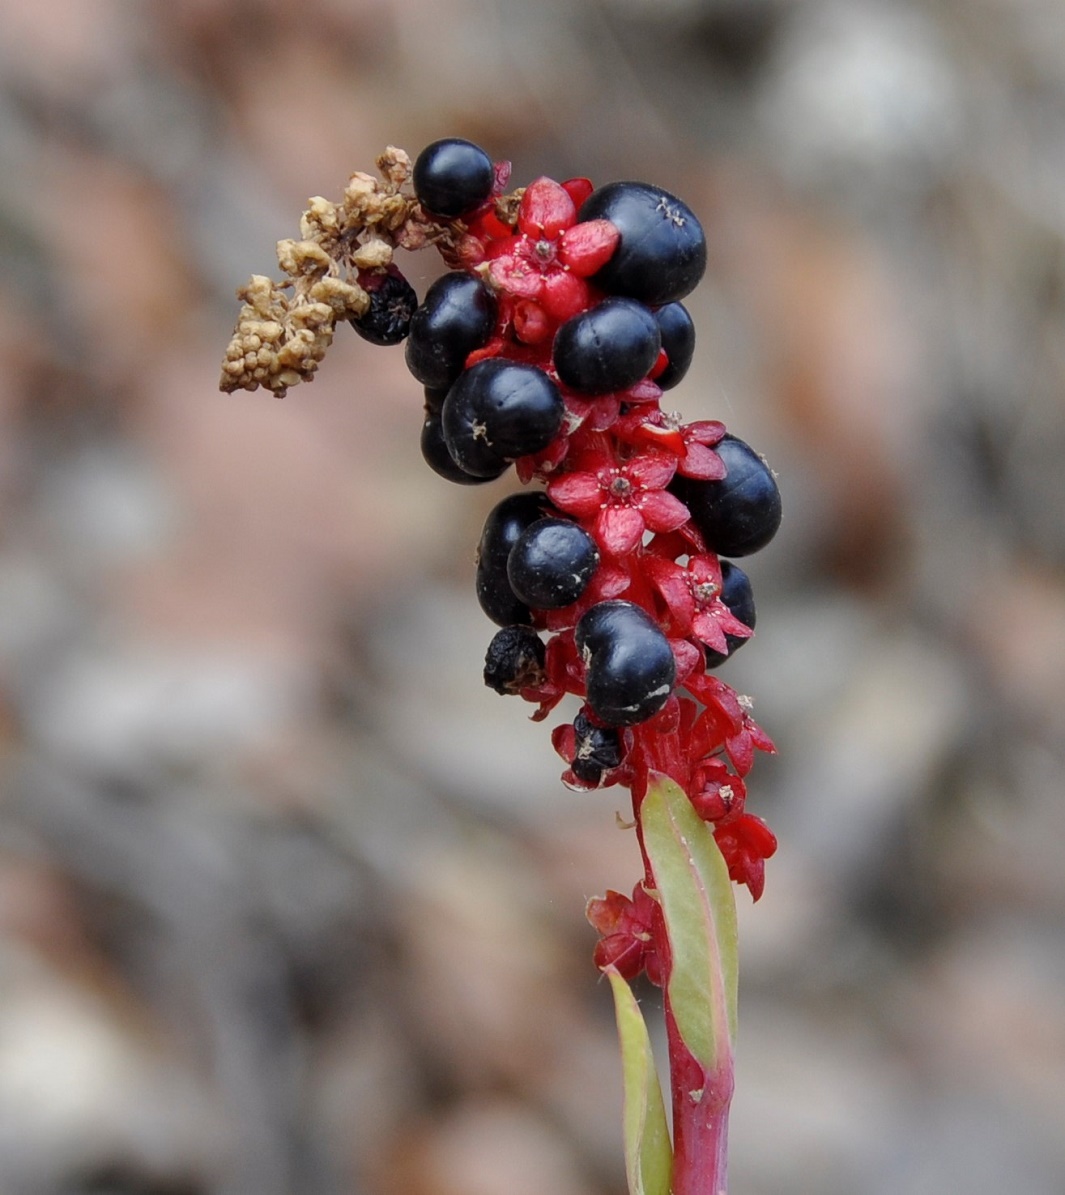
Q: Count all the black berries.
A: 15